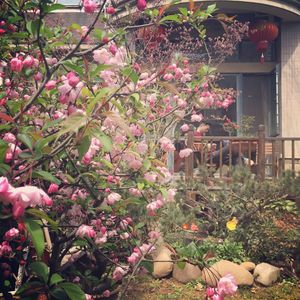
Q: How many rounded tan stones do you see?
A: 5